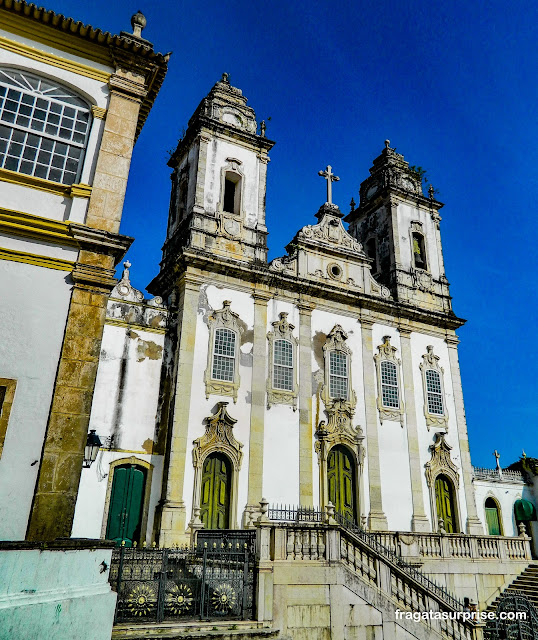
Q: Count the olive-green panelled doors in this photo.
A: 3